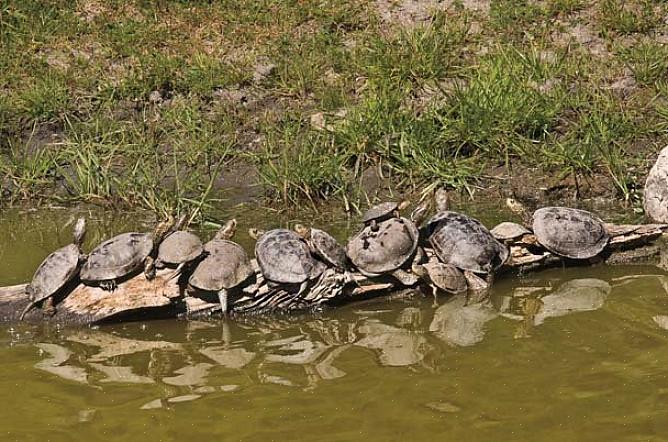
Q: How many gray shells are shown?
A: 12